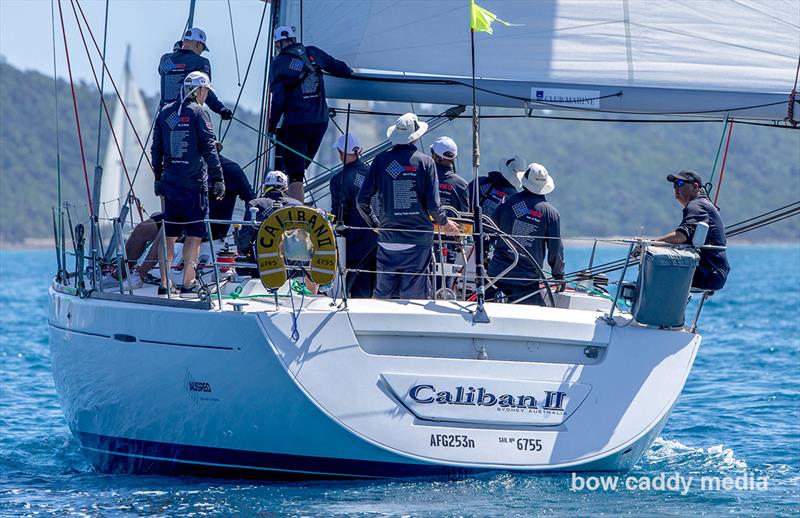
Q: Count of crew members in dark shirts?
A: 11